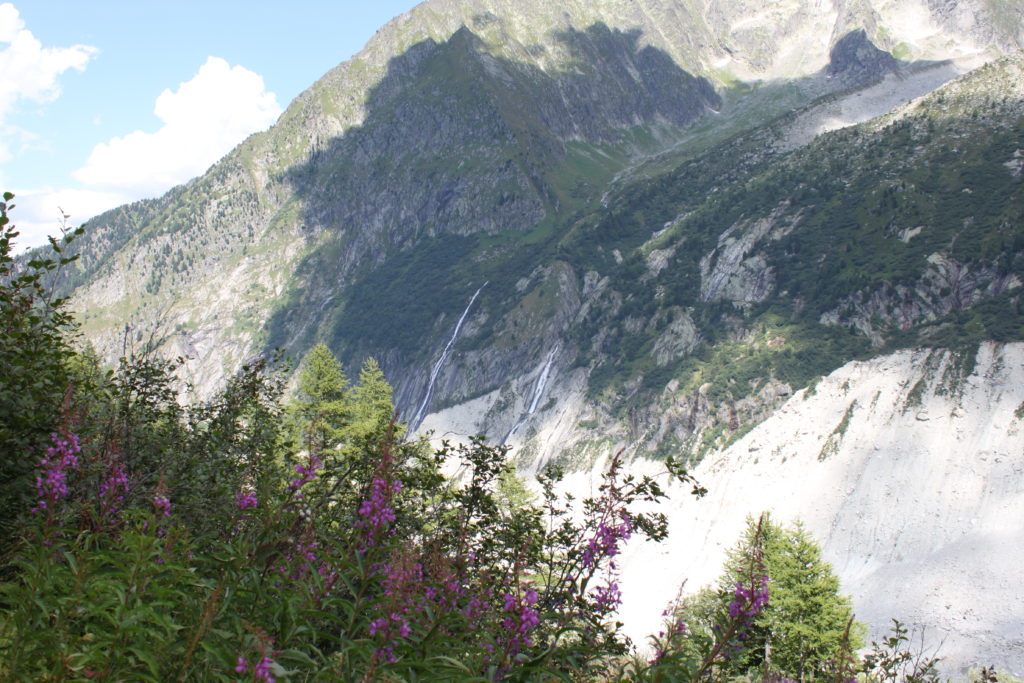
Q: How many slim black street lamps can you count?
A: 0